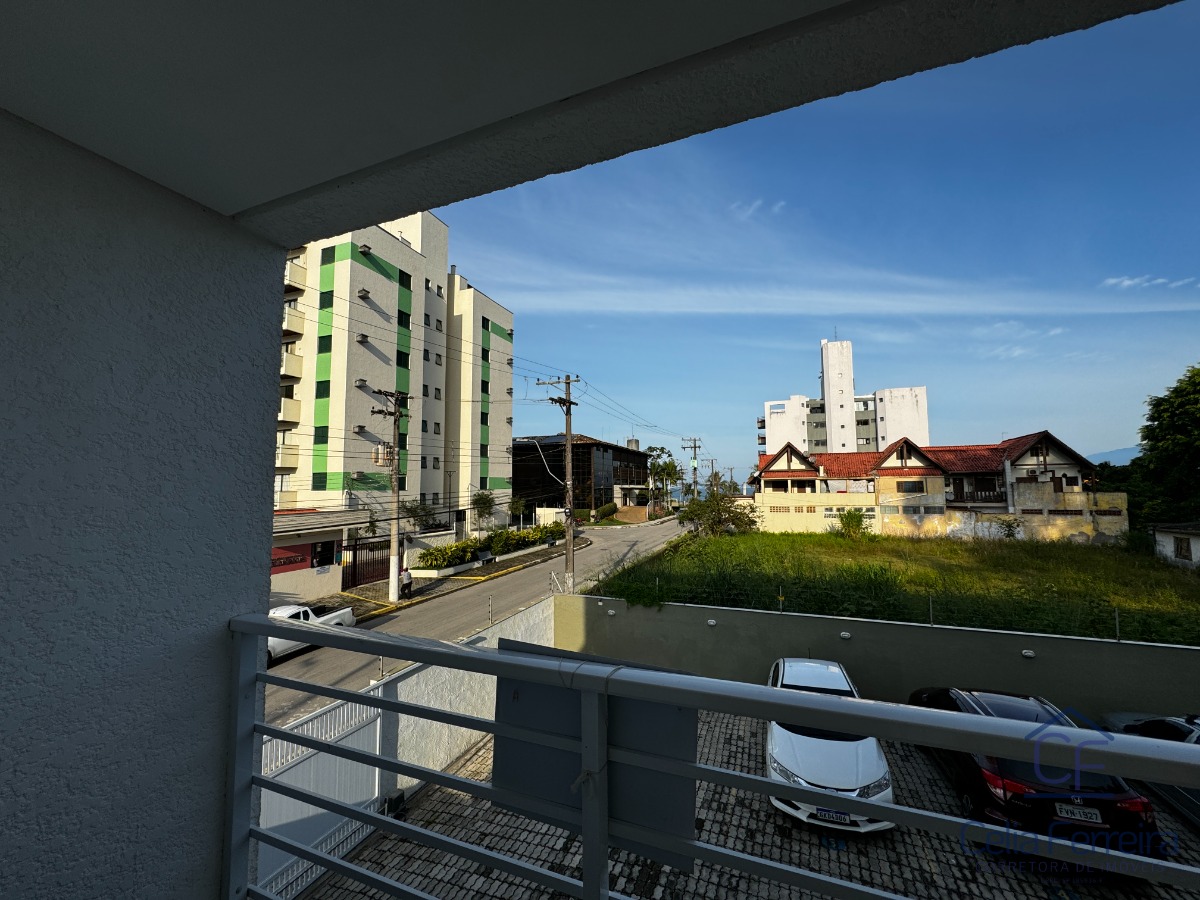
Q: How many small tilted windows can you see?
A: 14